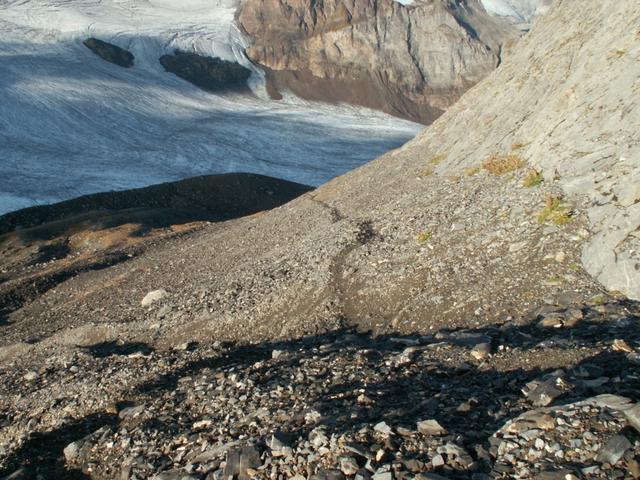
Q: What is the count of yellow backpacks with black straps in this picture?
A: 0